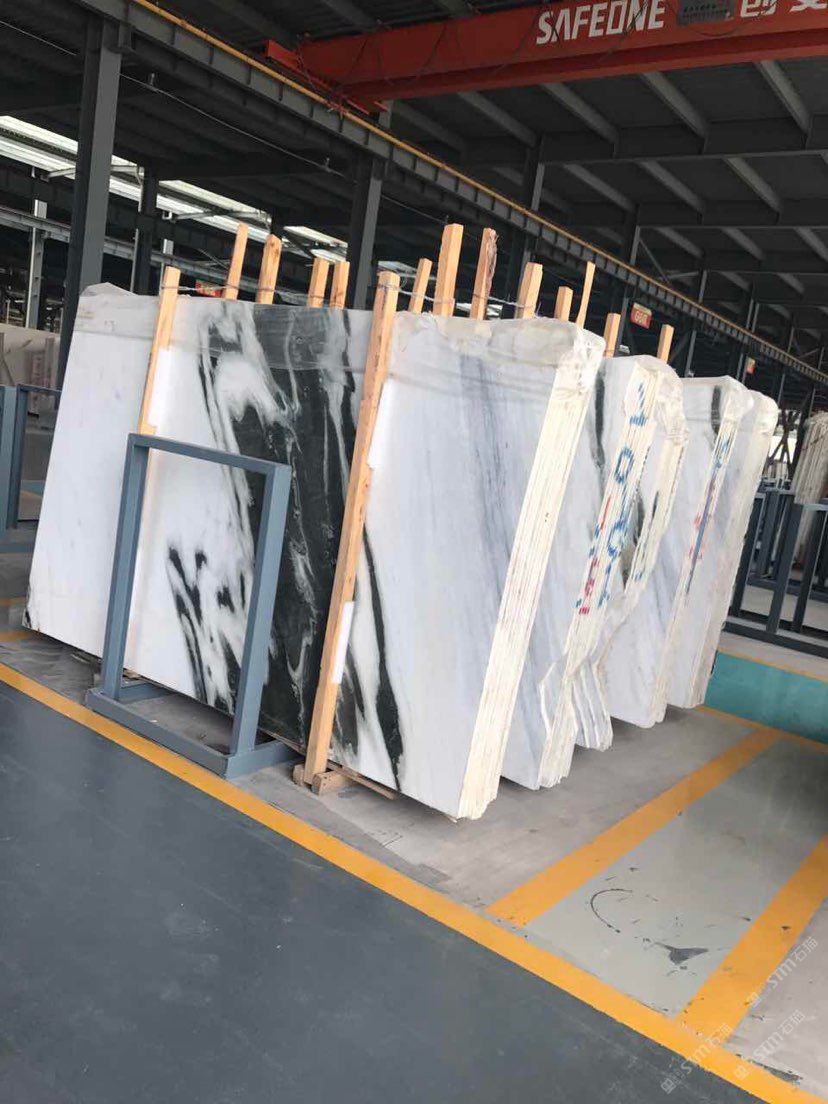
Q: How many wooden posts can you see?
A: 14